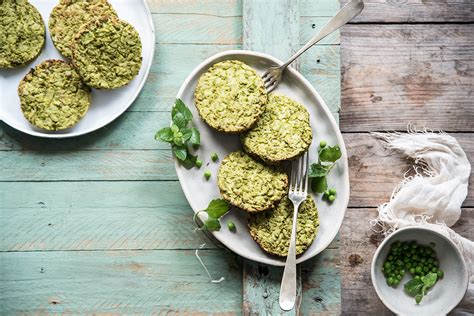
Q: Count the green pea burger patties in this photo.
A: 8